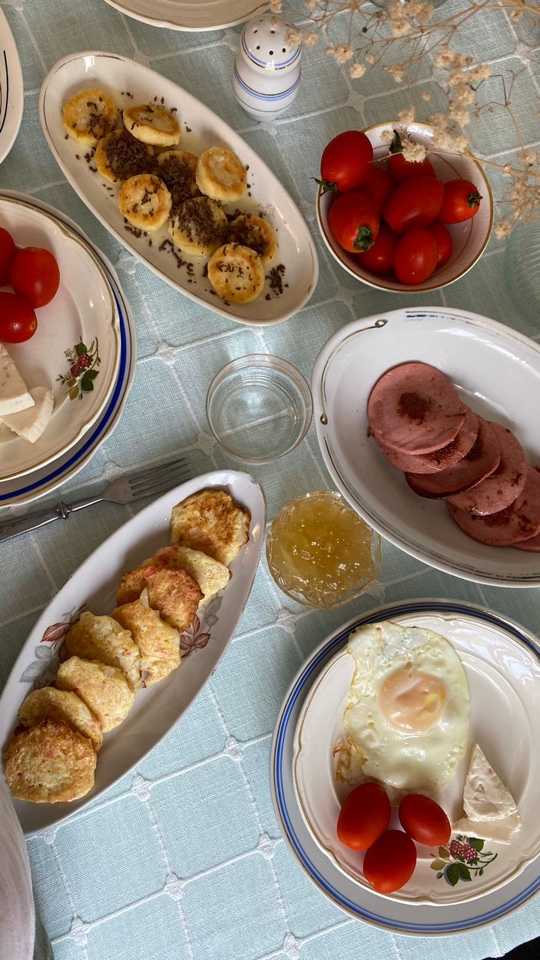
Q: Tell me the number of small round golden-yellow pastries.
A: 9